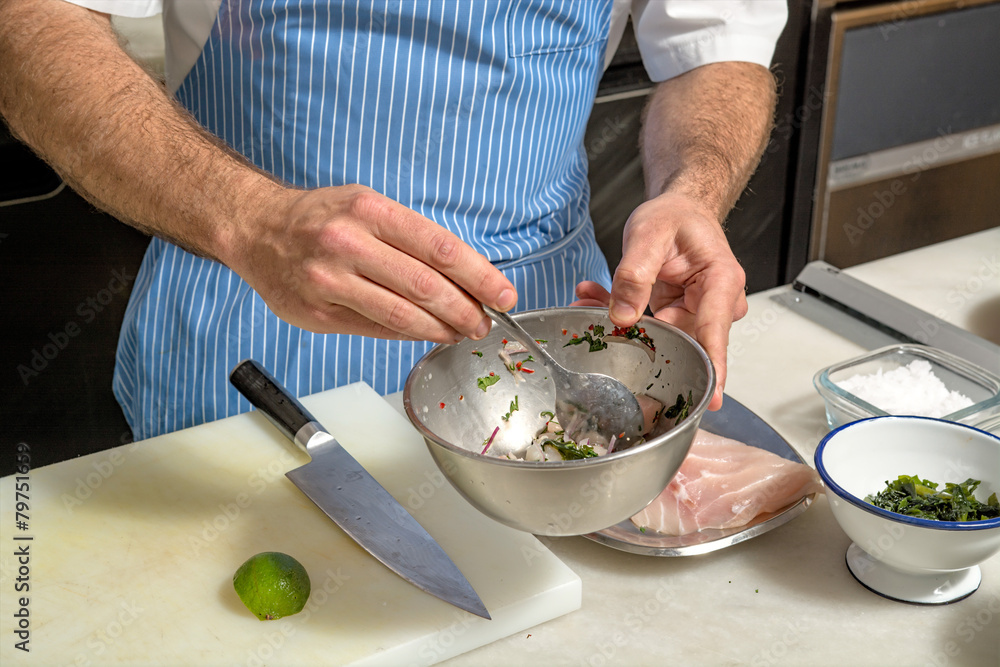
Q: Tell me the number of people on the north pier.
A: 0